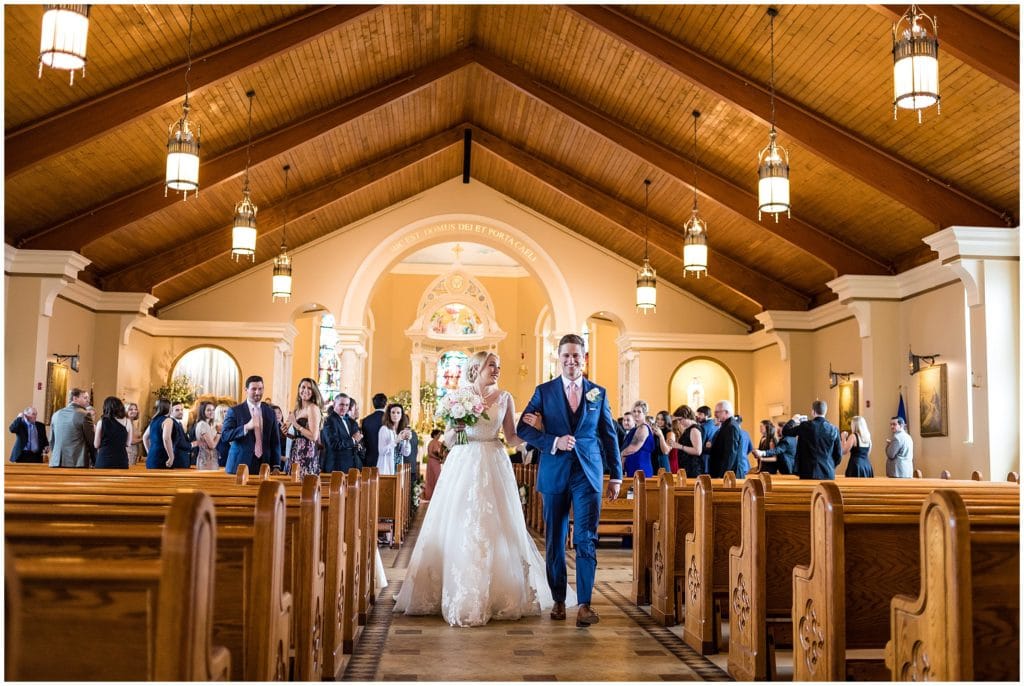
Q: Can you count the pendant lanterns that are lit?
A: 8